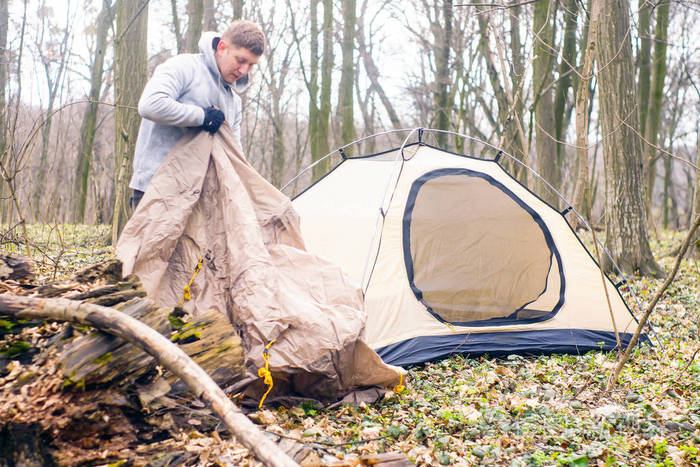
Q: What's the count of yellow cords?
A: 3